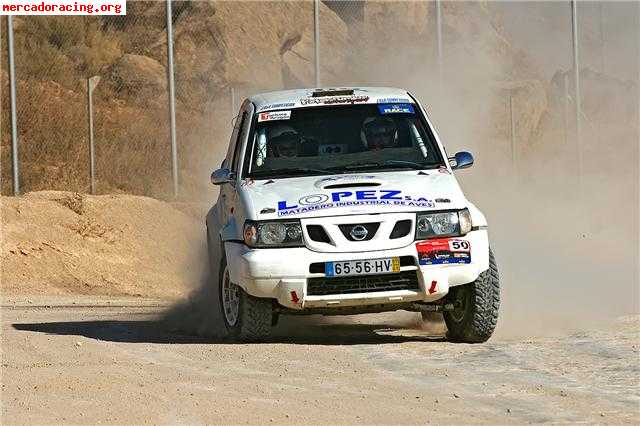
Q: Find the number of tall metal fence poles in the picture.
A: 5